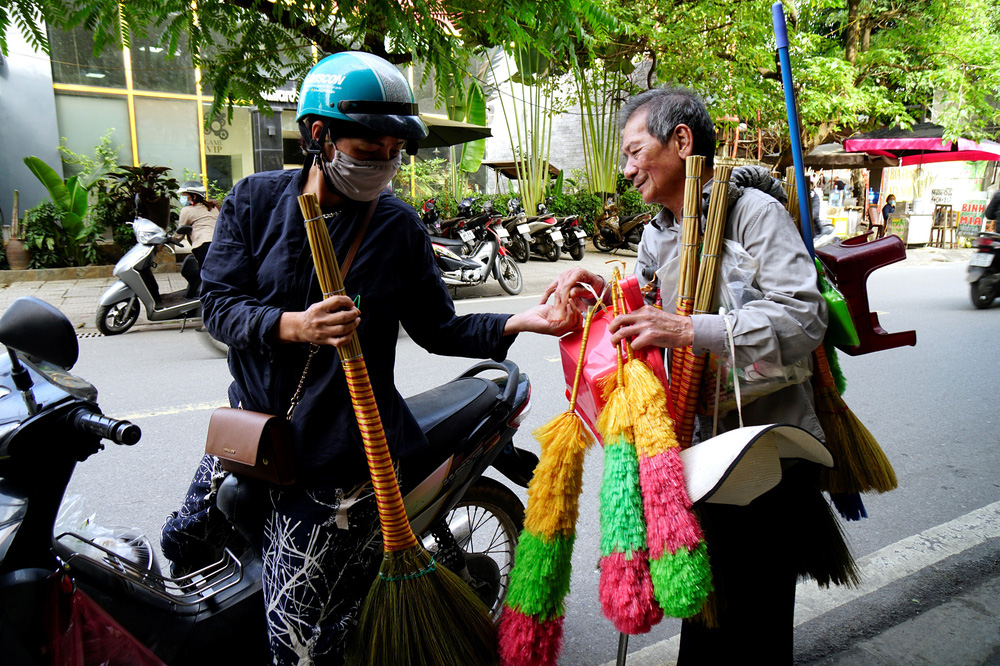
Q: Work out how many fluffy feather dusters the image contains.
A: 3